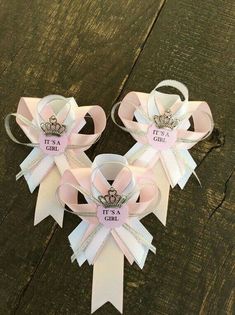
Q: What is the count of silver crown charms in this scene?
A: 3